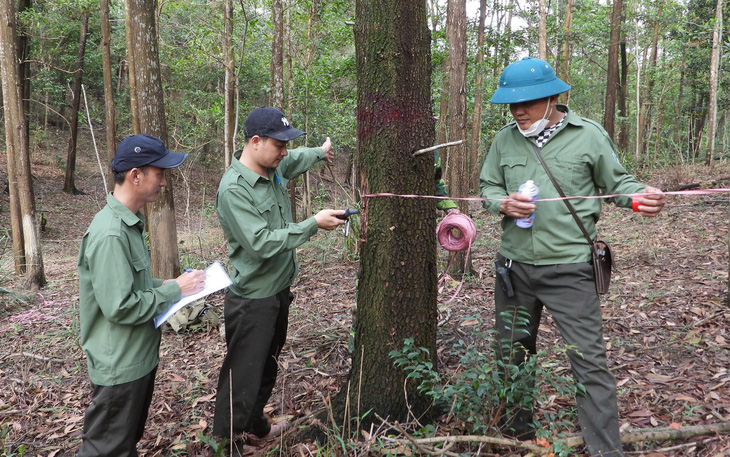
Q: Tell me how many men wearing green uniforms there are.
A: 3